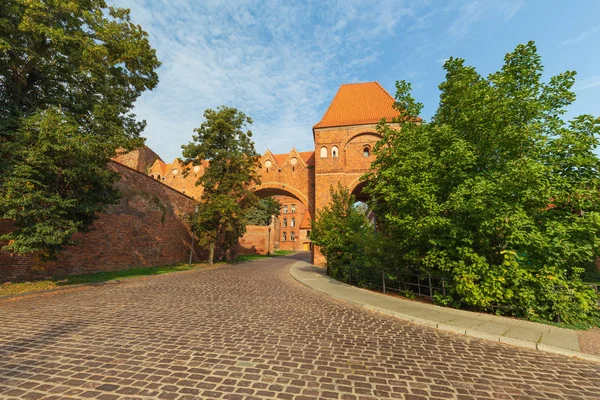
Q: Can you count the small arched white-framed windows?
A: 2